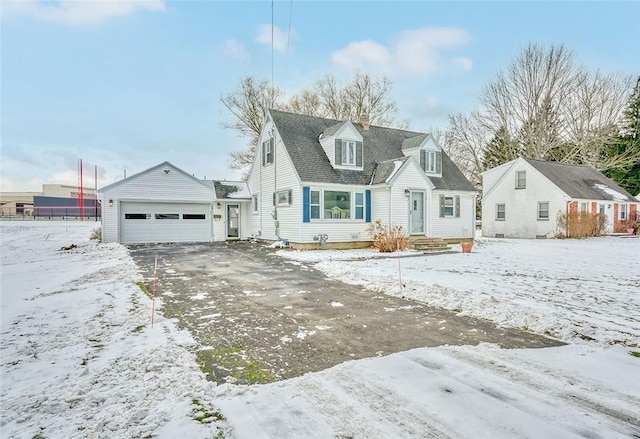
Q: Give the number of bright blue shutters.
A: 2